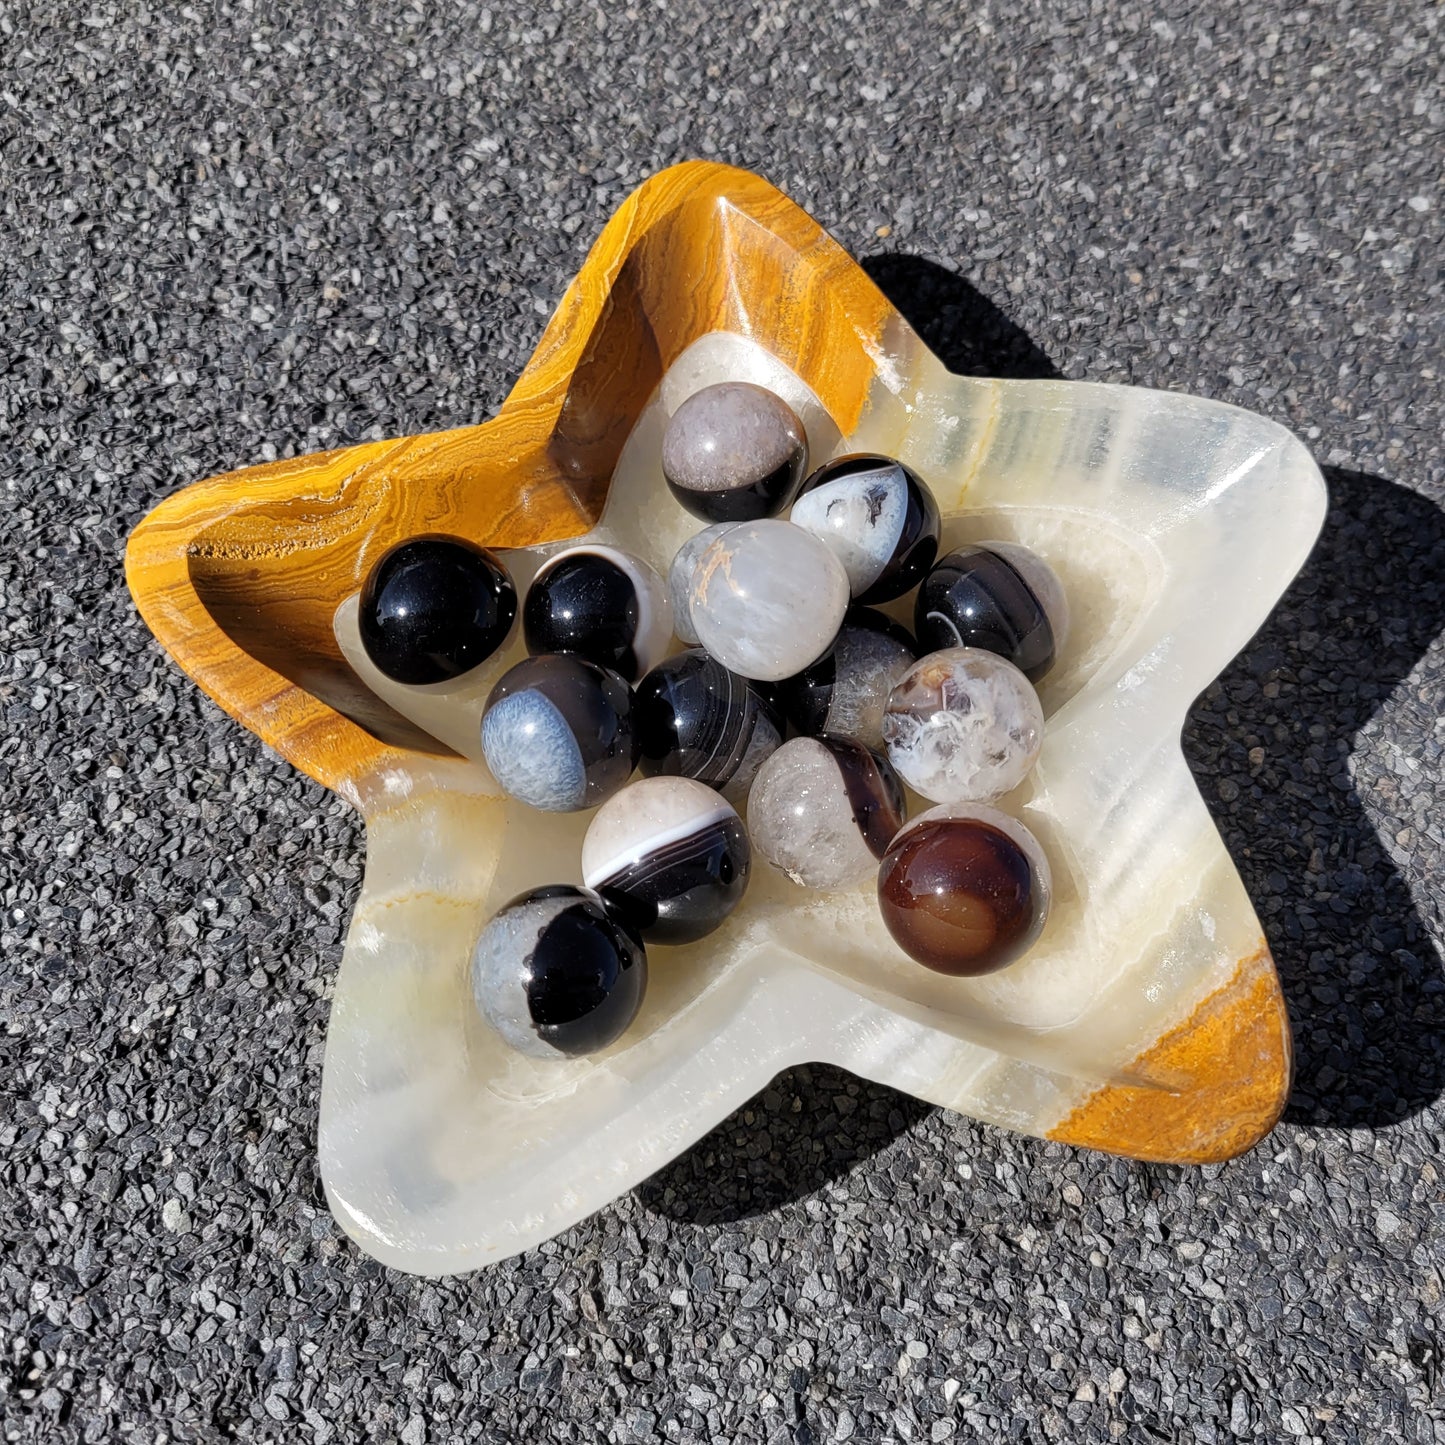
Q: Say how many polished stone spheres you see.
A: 15